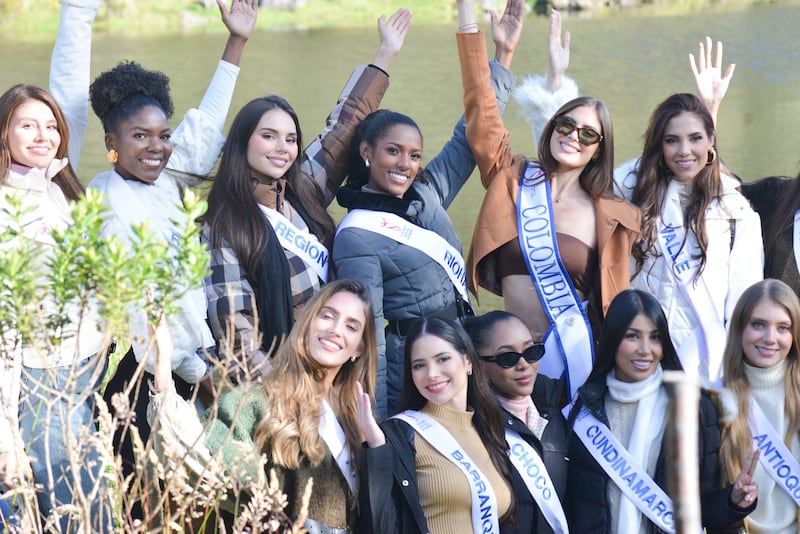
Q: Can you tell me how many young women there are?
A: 11